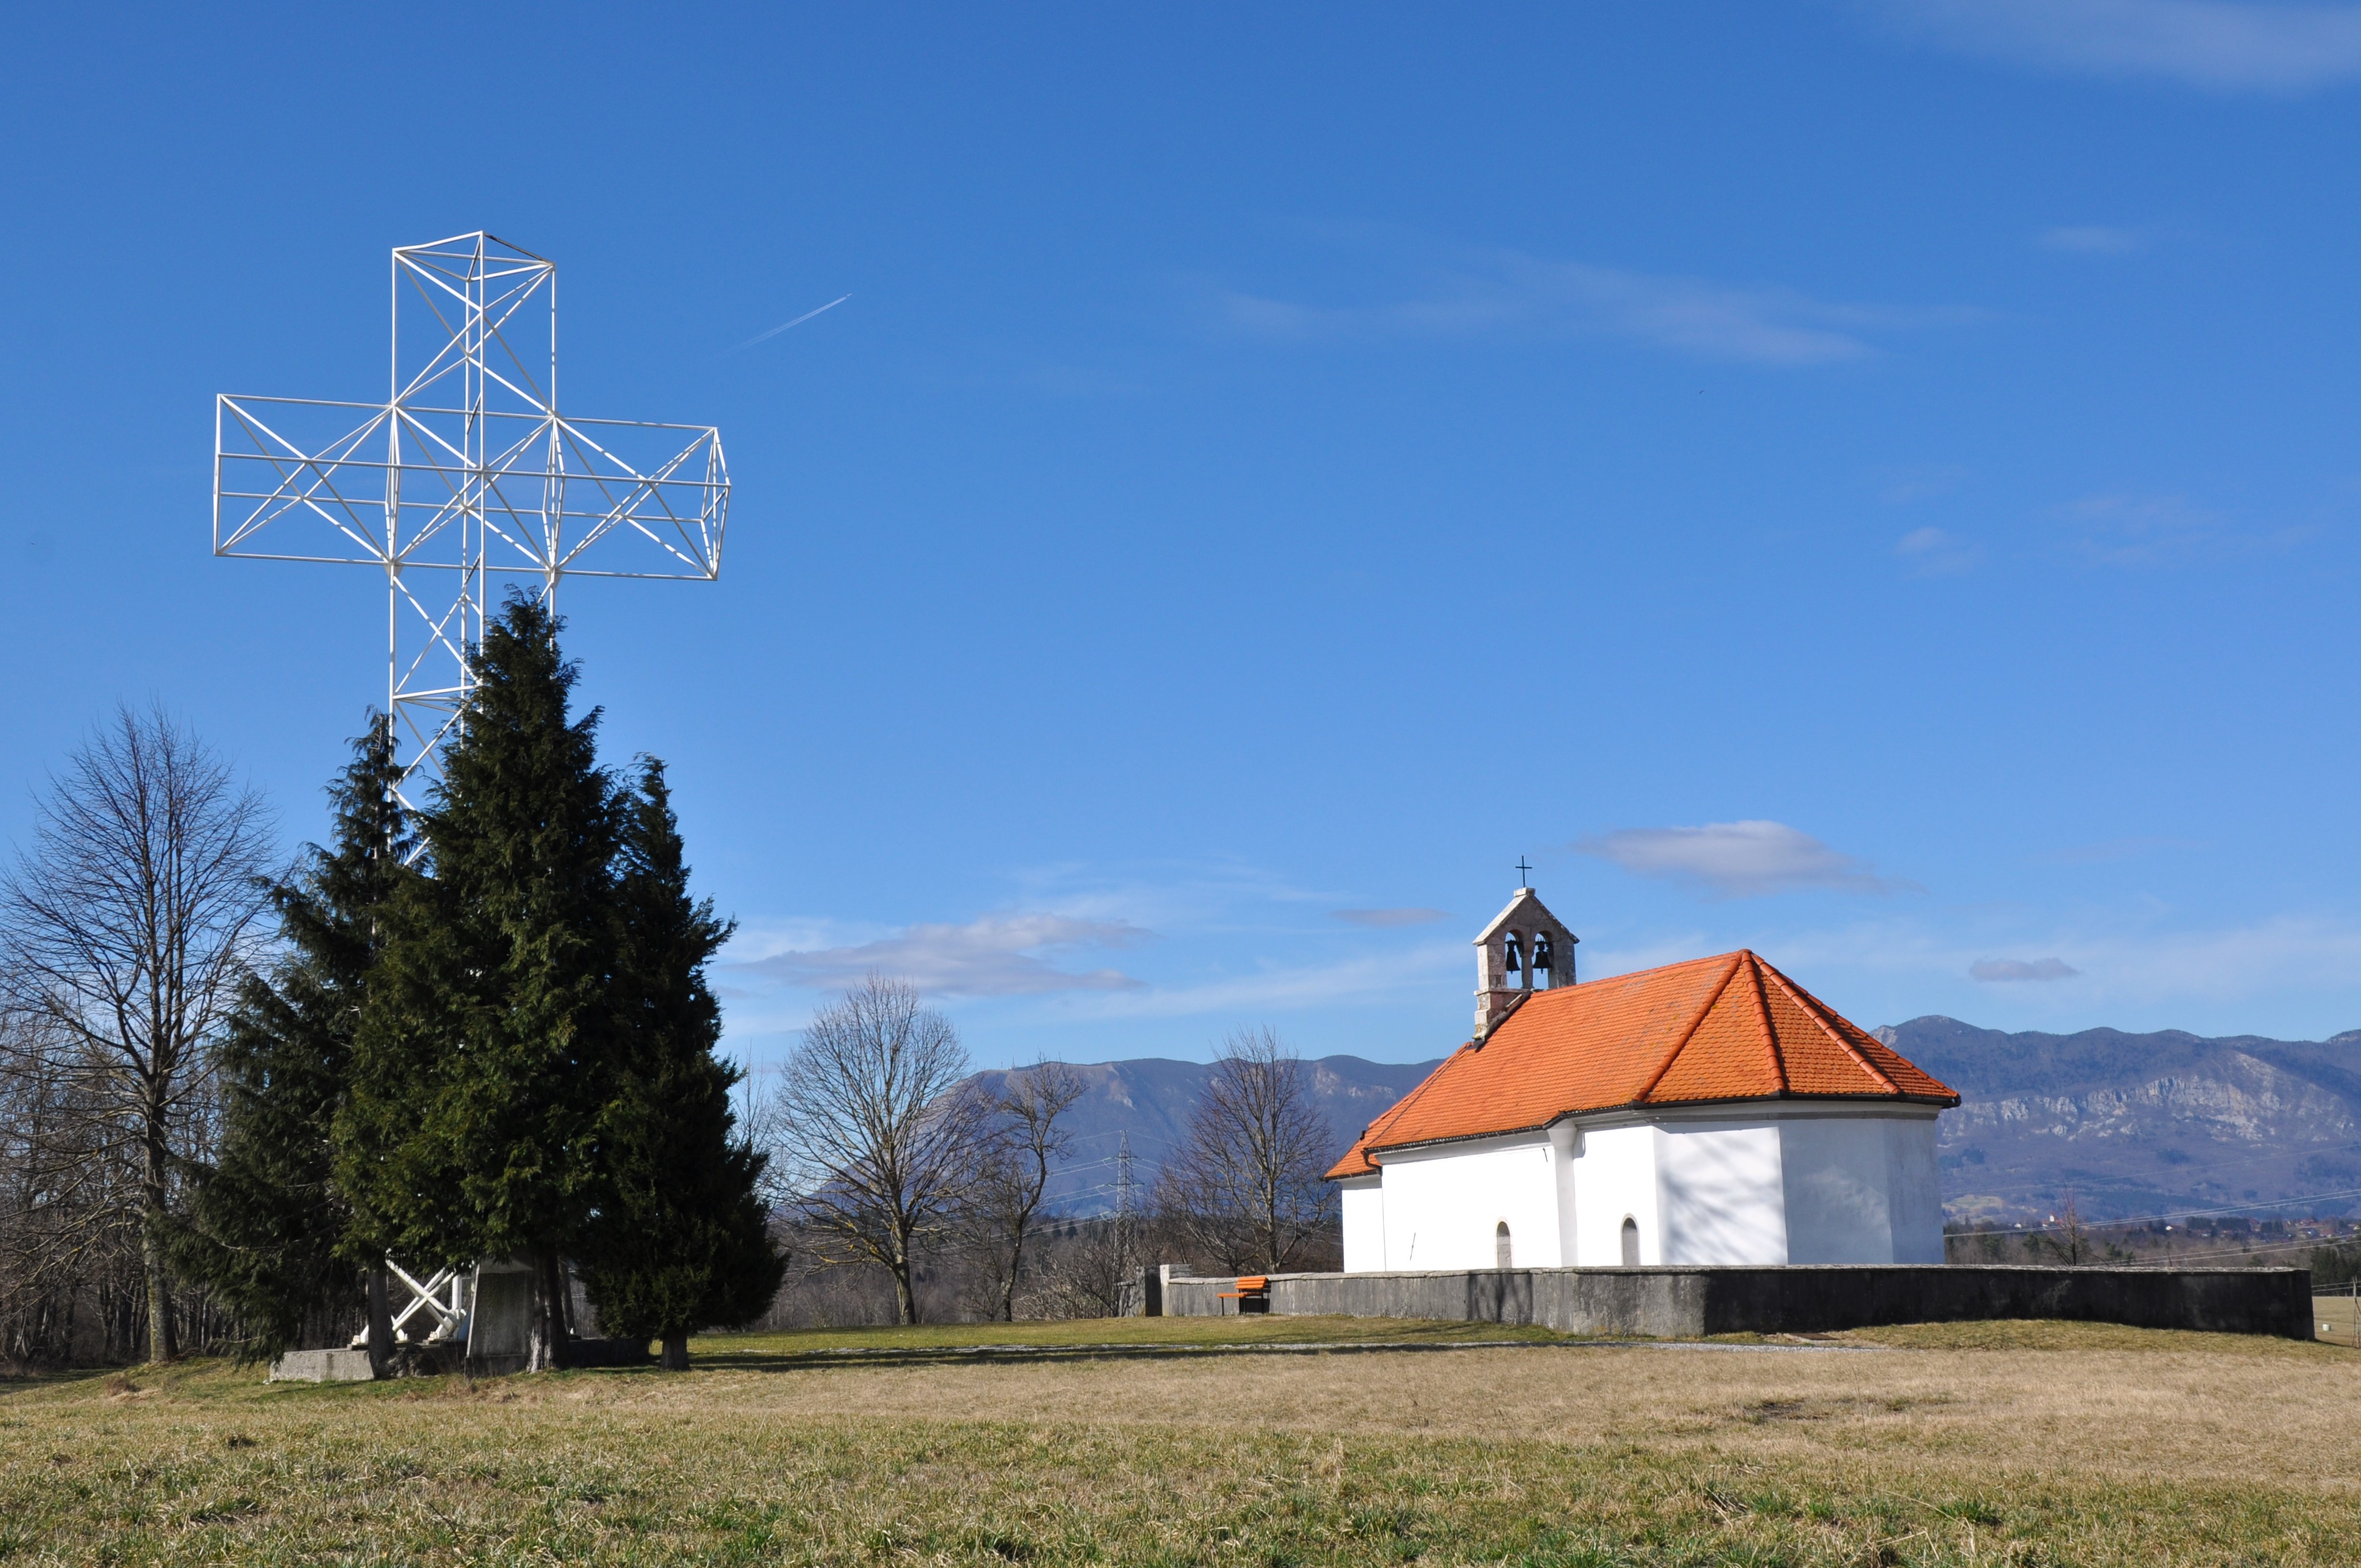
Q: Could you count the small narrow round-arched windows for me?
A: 2